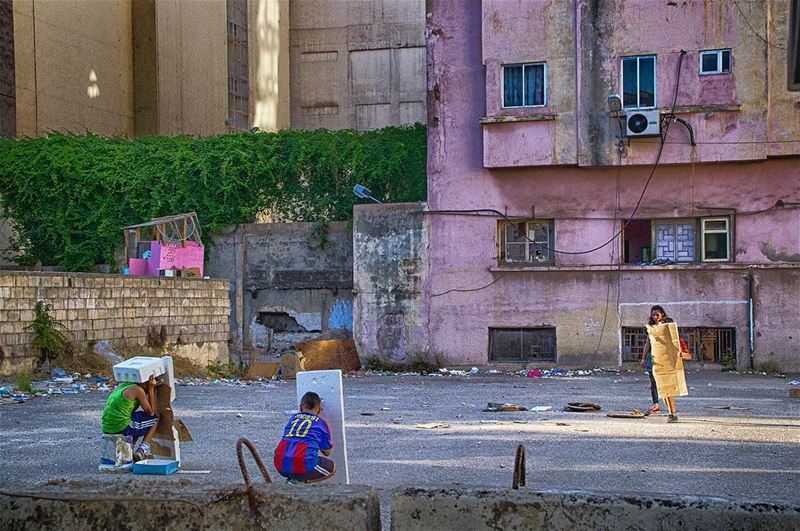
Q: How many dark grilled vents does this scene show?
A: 2